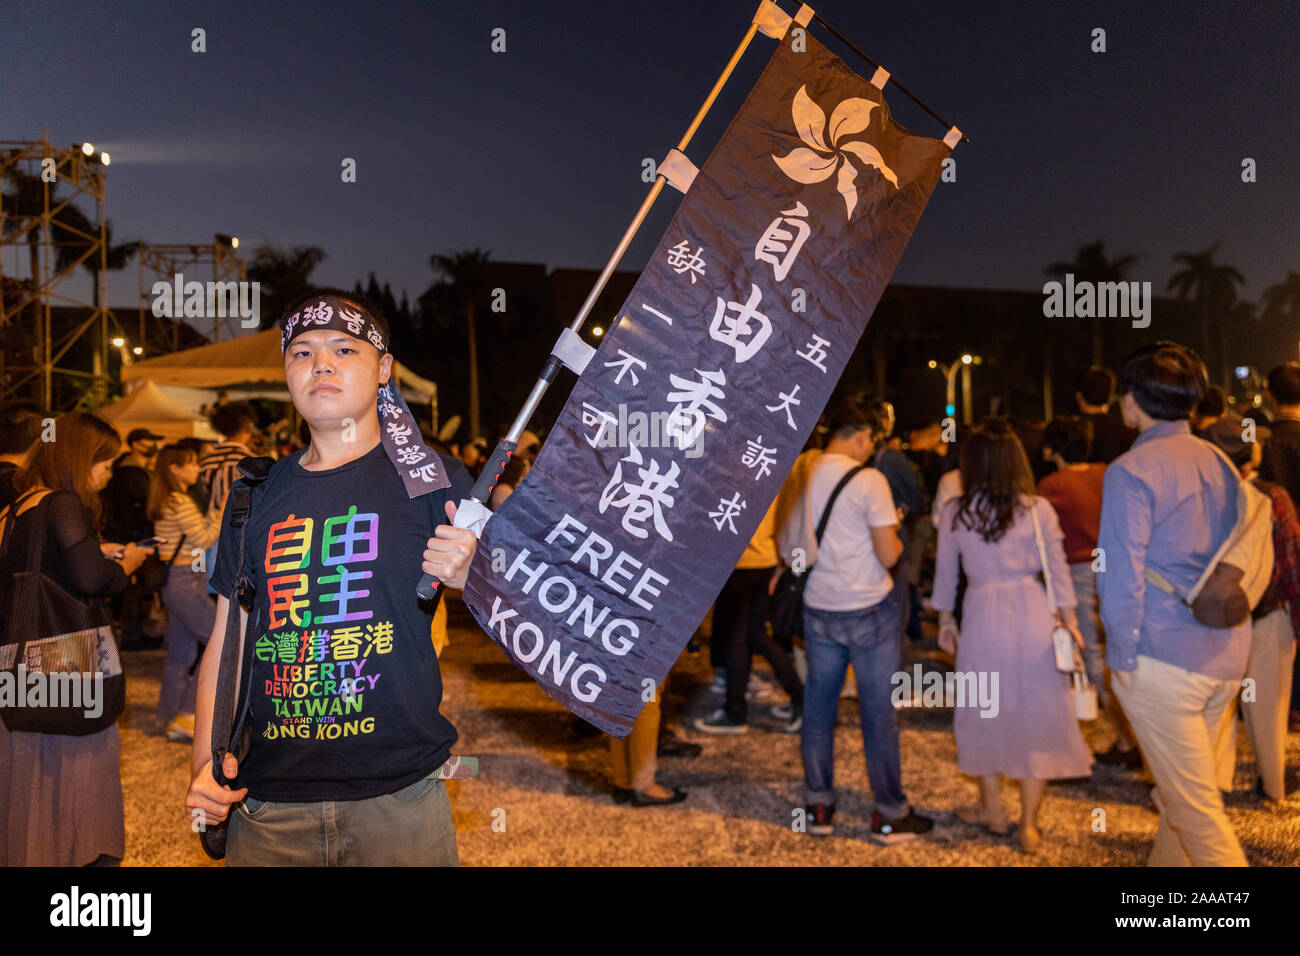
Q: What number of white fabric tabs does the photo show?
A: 7